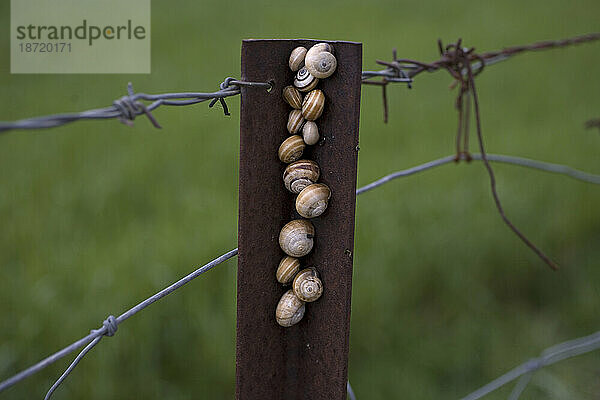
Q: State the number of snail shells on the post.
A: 14